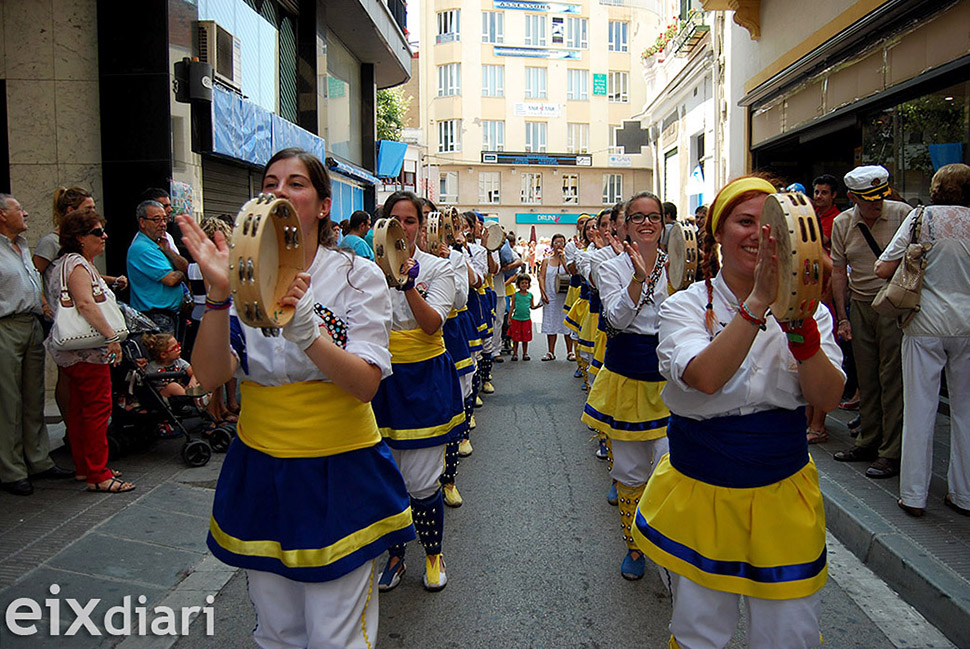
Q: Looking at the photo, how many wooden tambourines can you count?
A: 7